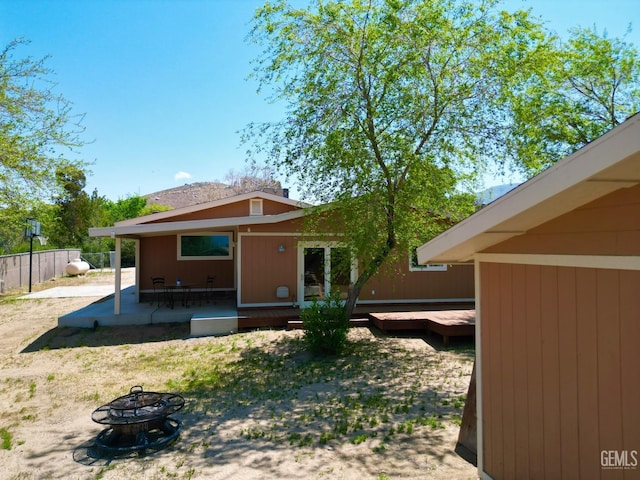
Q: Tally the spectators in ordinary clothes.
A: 0